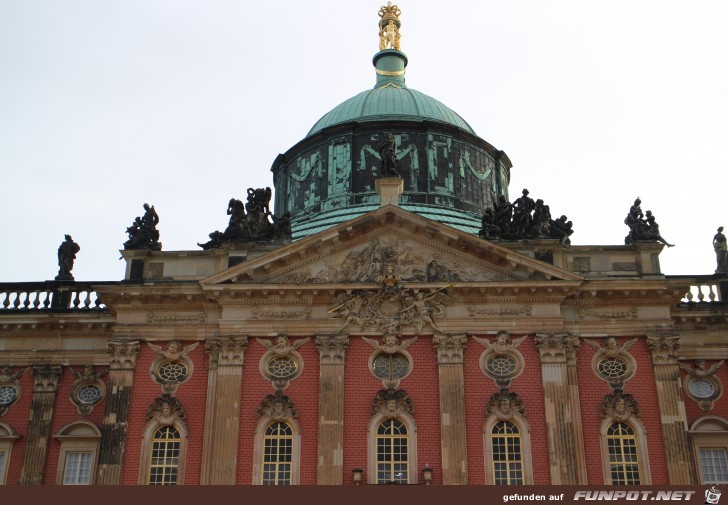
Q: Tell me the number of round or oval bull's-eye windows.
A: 8